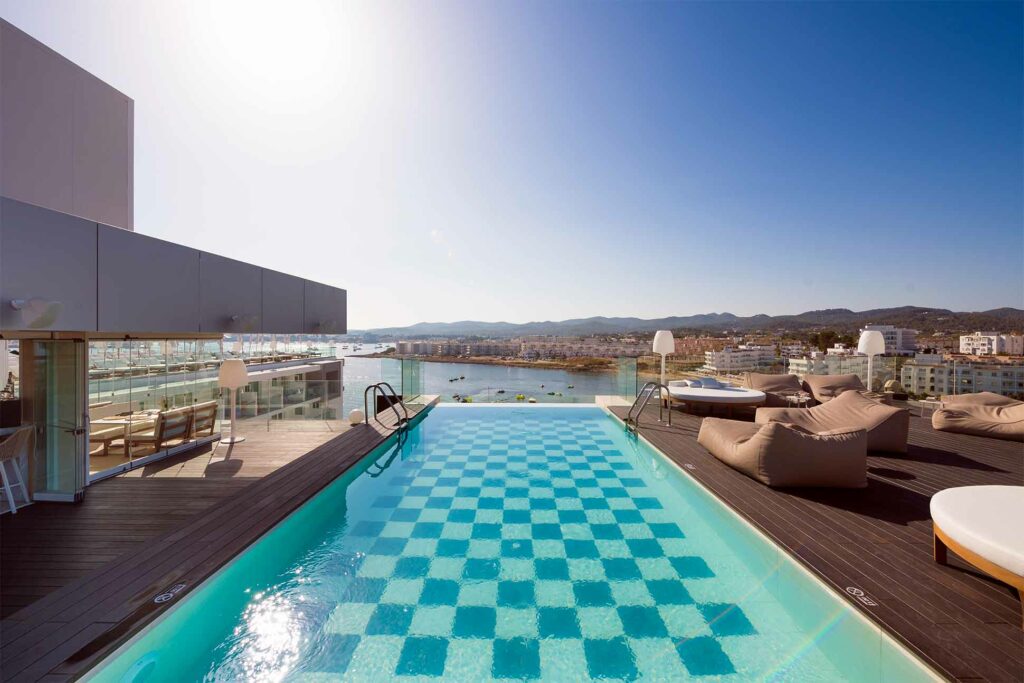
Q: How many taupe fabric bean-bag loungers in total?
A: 6